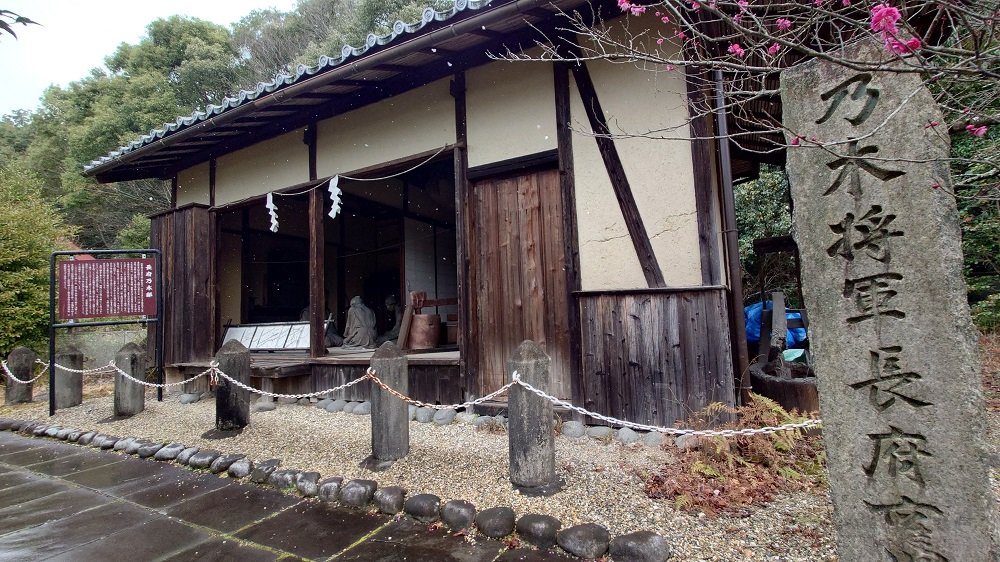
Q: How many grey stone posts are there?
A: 6